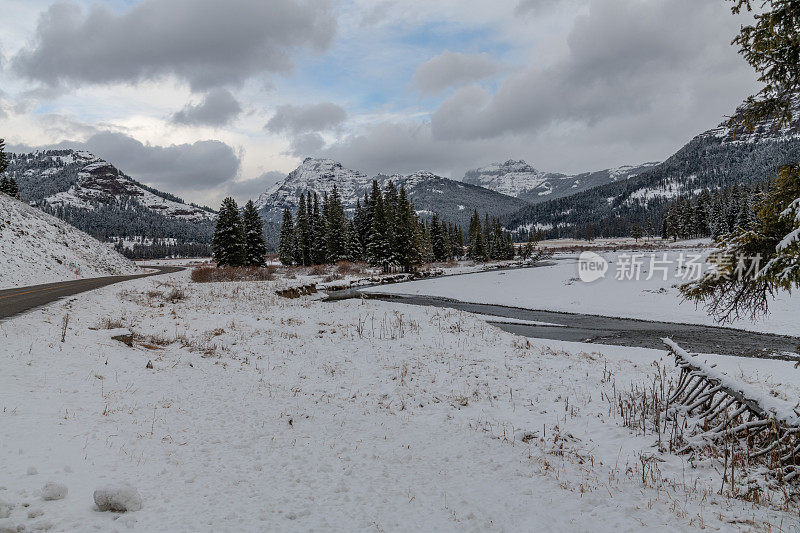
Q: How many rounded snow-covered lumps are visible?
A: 2